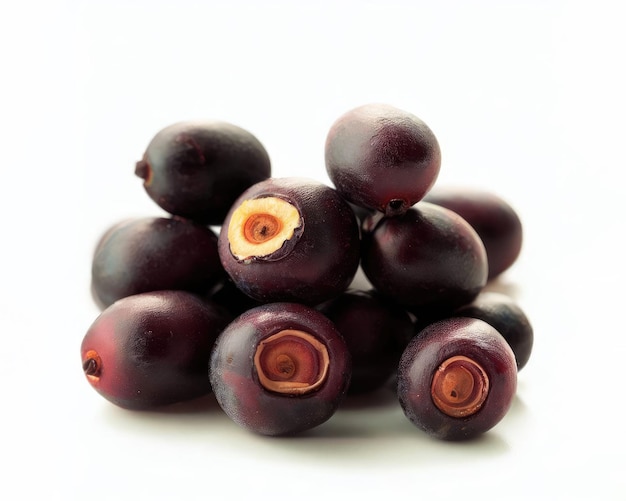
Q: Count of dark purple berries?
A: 11